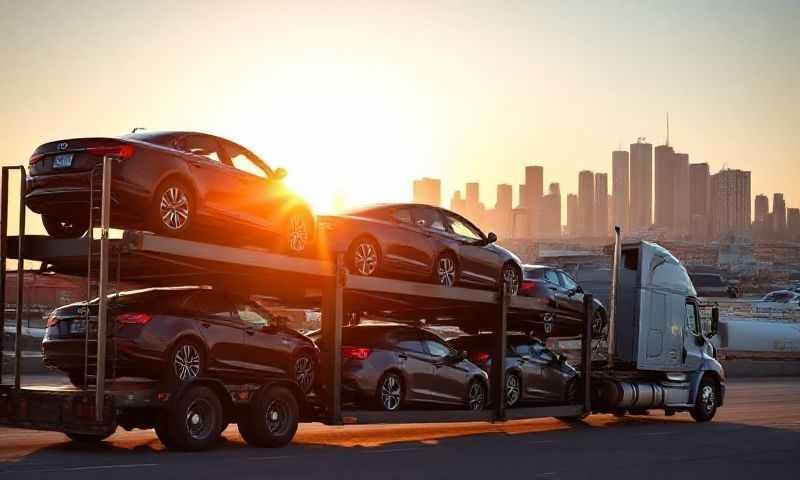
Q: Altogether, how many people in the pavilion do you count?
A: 0